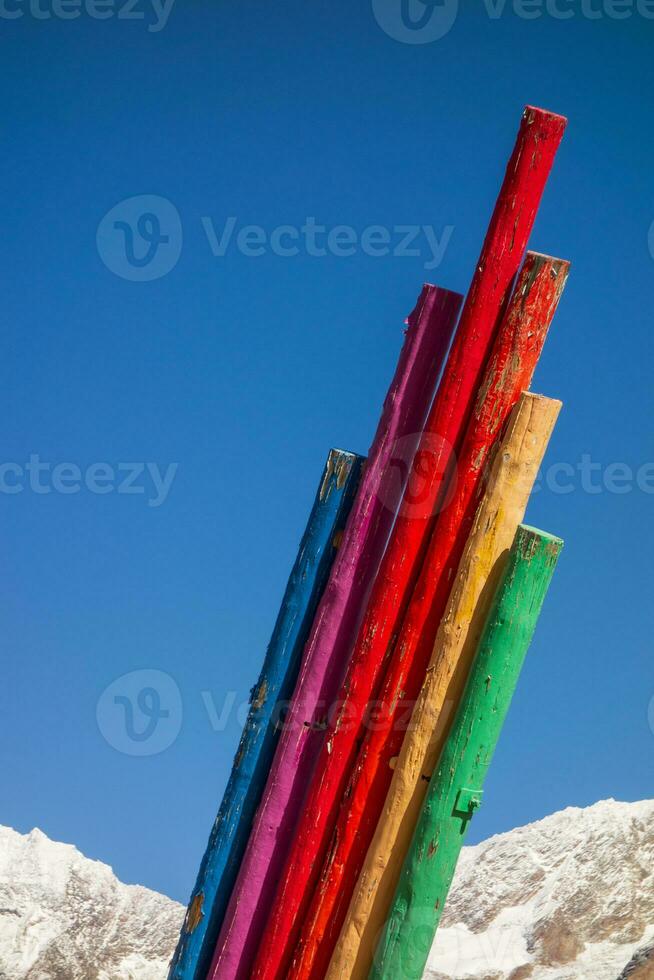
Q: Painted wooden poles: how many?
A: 6